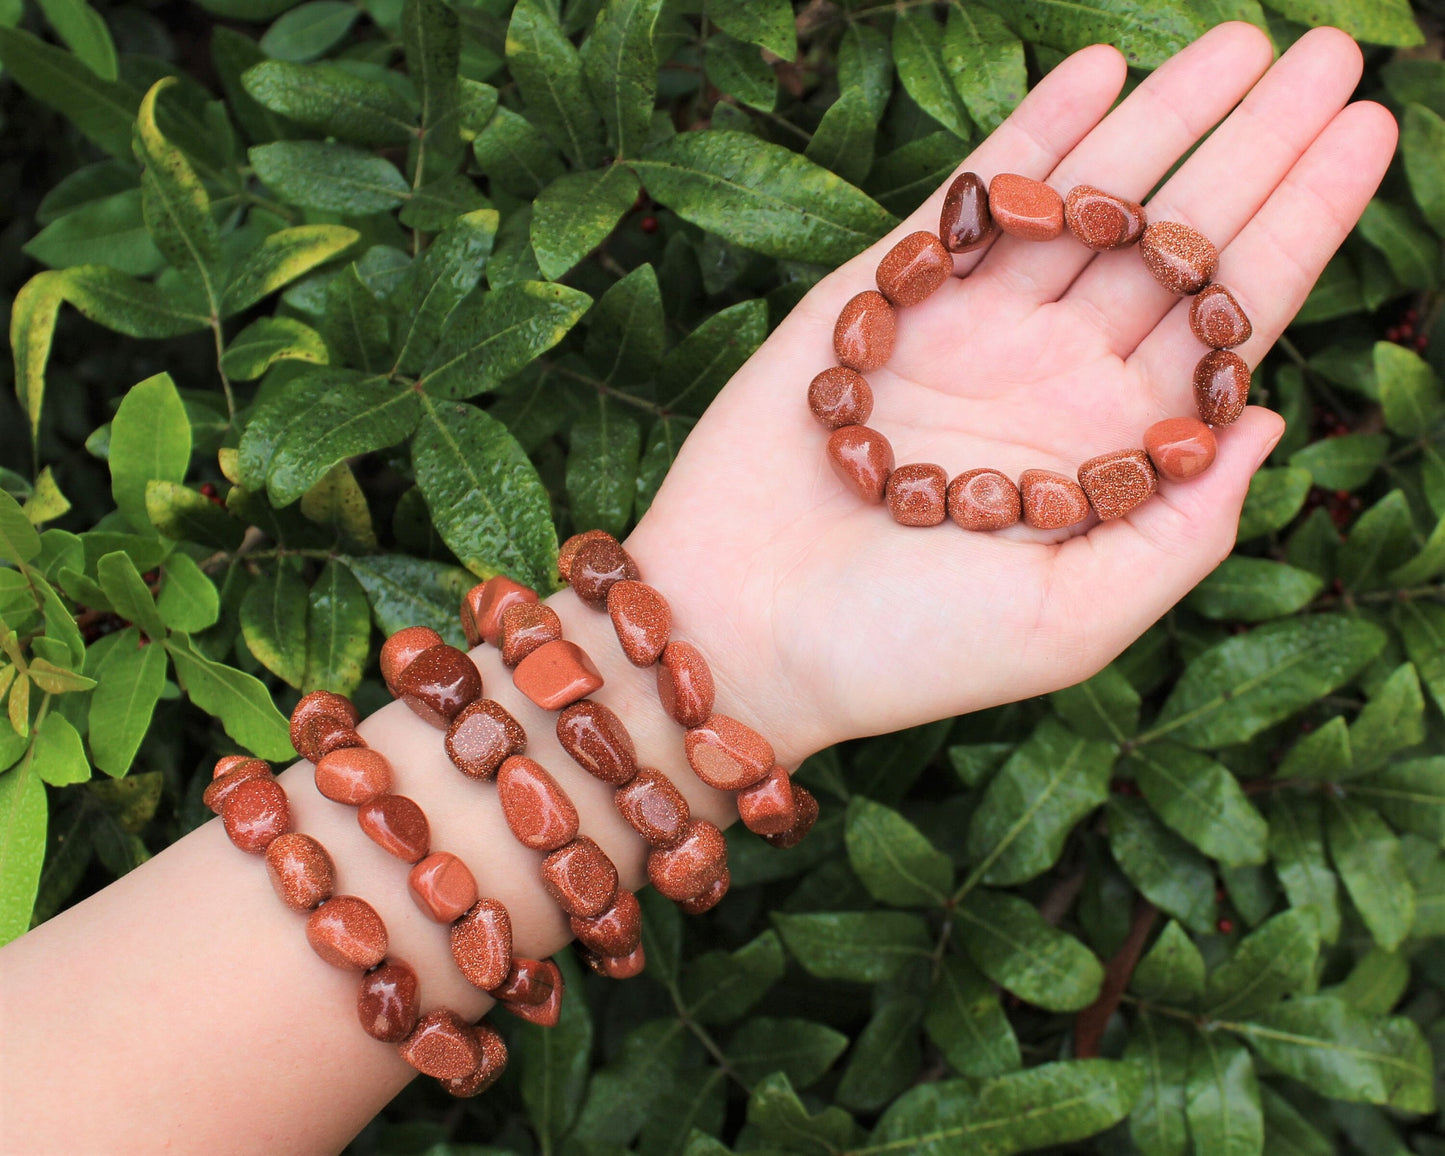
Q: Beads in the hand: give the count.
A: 15